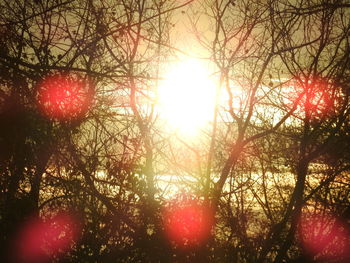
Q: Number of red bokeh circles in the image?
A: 5